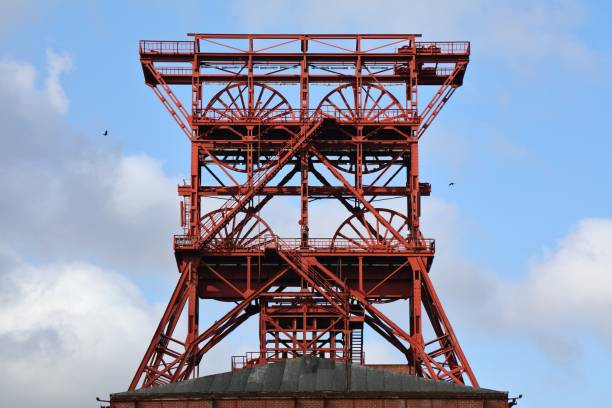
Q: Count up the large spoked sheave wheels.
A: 4